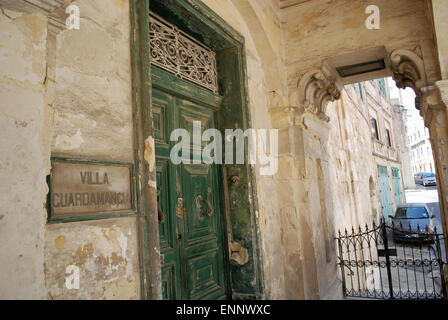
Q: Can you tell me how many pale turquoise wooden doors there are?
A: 2